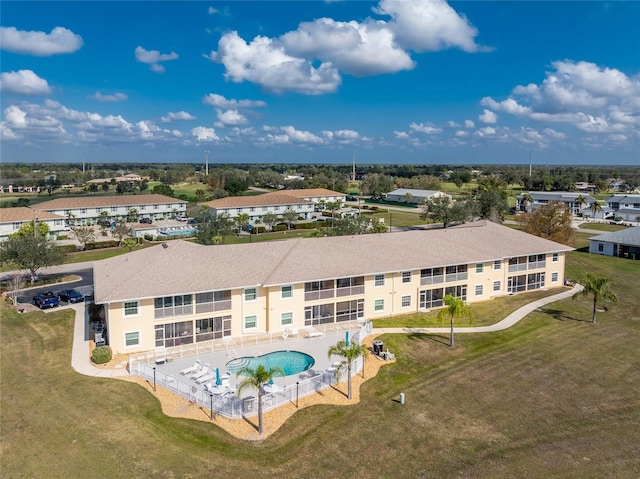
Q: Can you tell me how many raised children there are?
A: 0